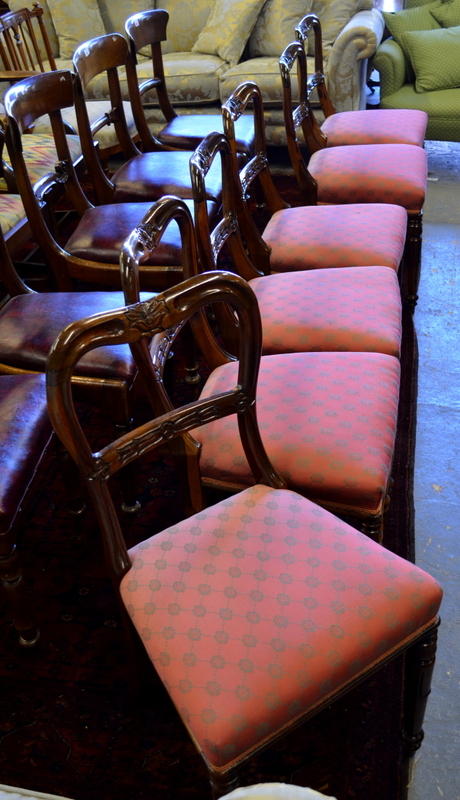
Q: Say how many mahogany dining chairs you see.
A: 11